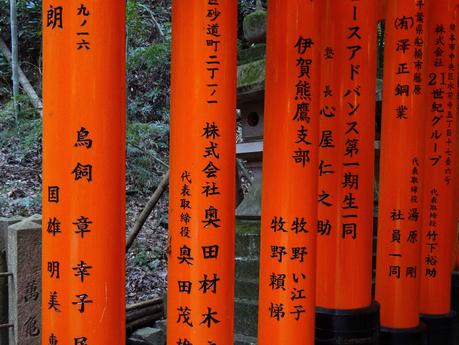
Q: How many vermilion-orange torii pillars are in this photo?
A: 6